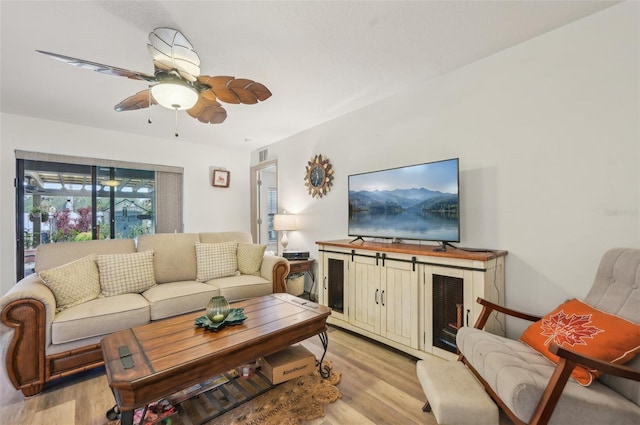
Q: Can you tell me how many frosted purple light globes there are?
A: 0